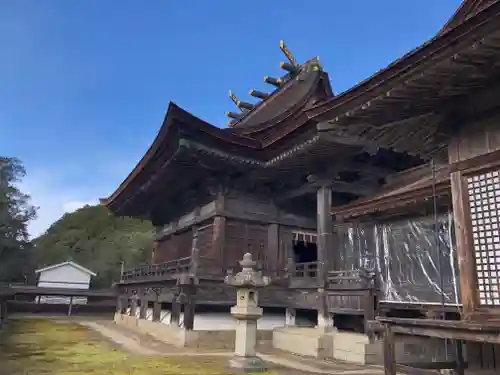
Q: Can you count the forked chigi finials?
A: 2